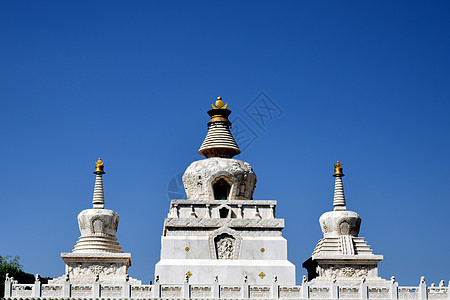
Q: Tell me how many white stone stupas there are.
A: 3